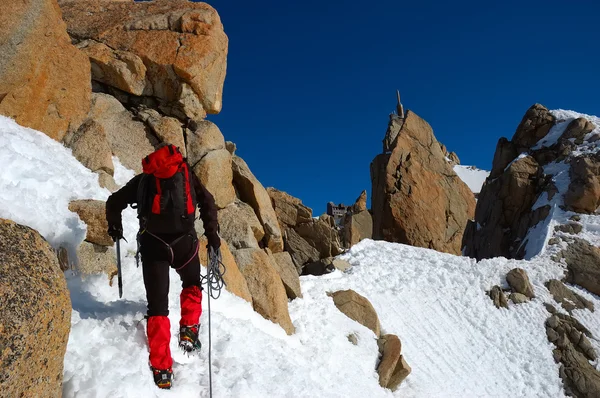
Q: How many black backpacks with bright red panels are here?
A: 1